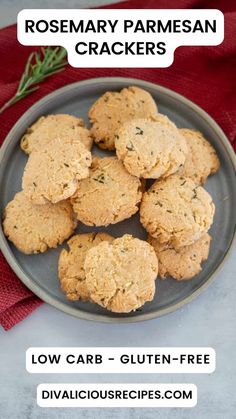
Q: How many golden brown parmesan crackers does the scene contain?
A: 11